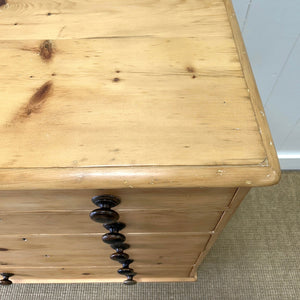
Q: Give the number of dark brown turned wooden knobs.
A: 6